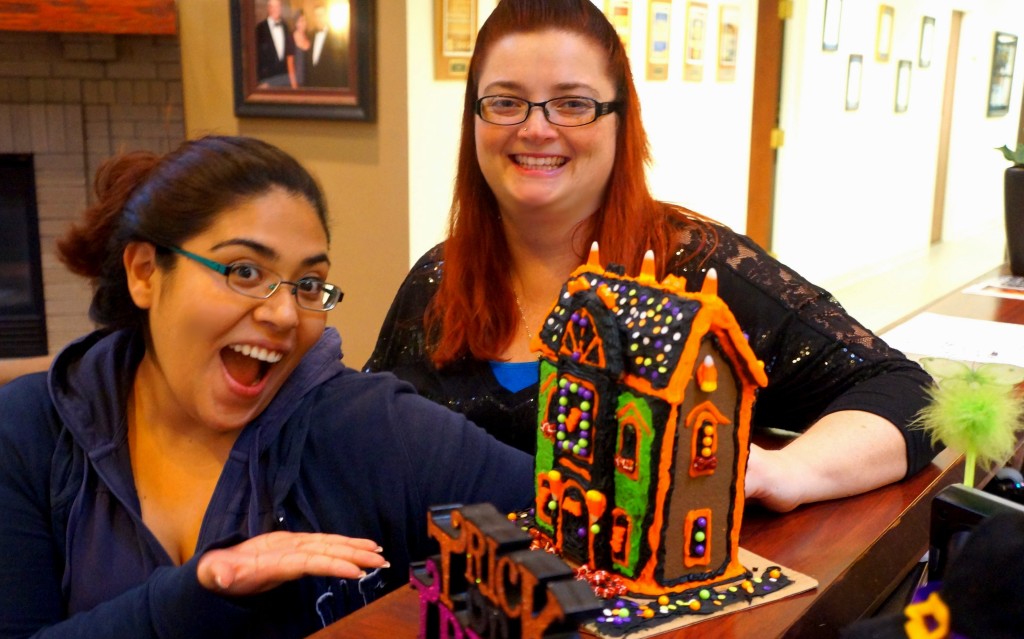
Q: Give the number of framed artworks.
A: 12